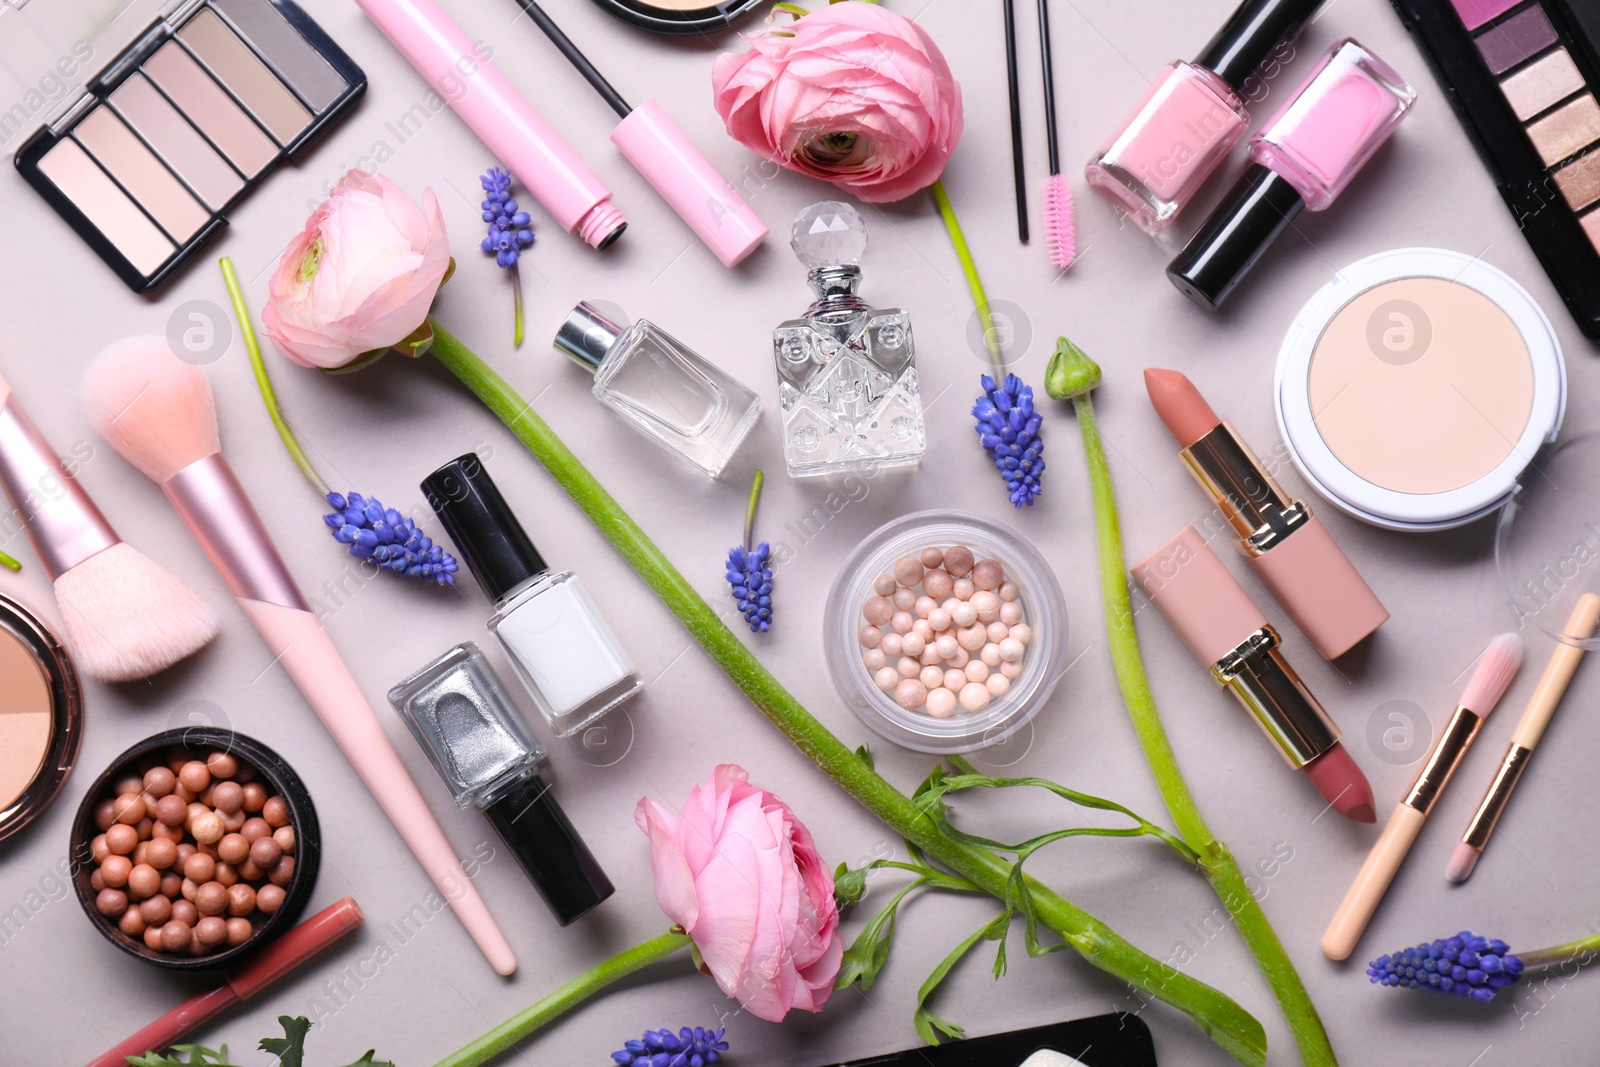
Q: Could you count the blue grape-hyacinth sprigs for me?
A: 6